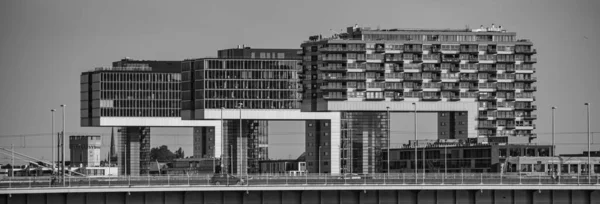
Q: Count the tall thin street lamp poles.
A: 8